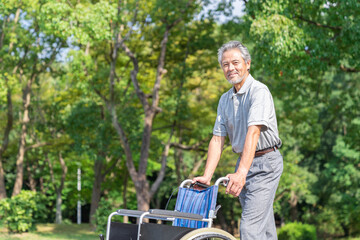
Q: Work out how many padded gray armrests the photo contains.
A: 2